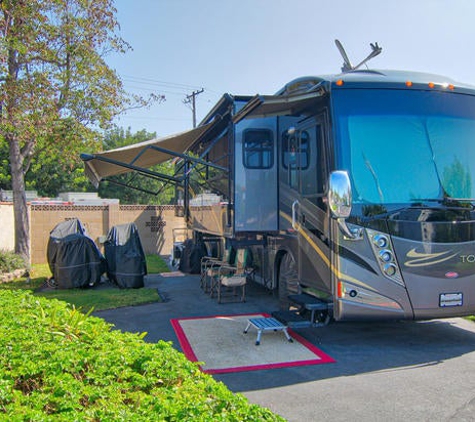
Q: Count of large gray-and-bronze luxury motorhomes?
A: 1